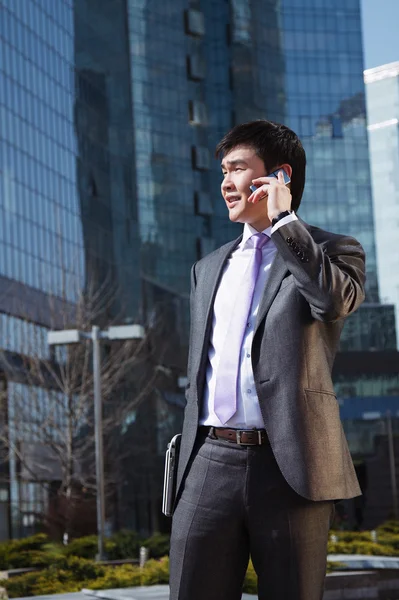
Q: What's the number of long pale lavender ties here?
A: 1